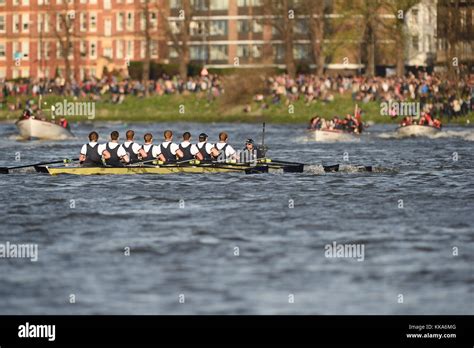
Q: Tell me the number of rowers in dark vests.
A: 8